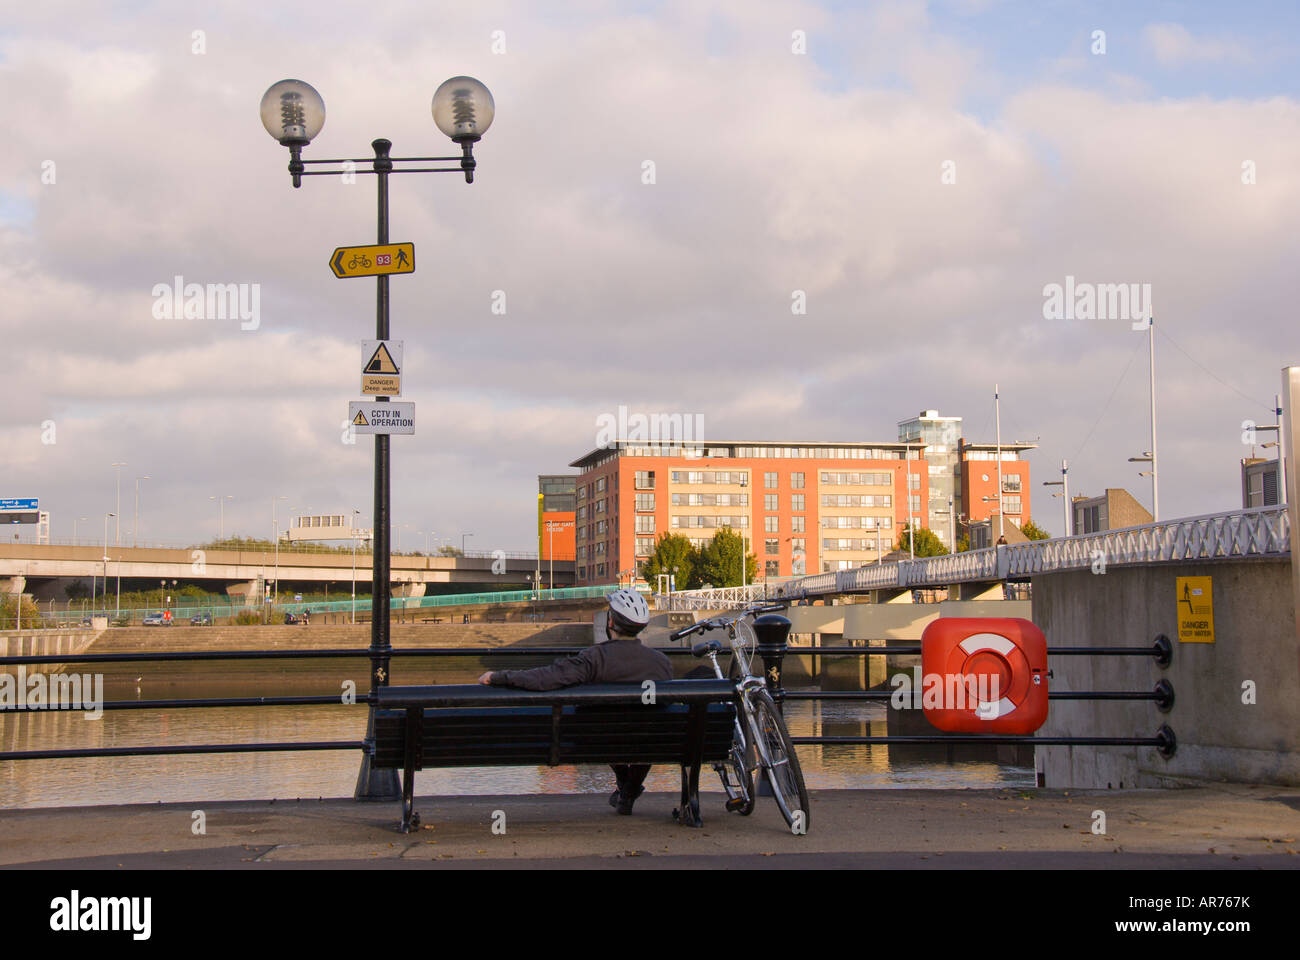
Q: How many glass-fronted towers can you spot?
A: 1